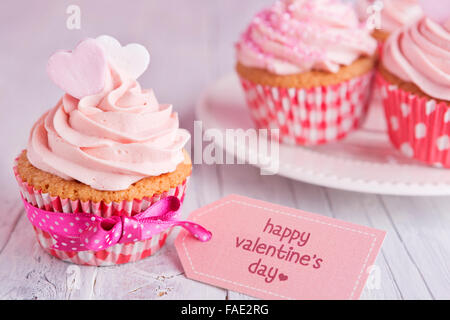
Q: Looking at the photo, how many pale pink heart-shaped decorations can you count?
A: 2